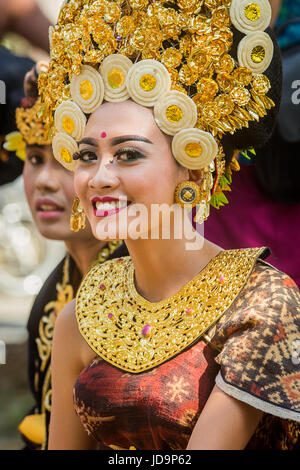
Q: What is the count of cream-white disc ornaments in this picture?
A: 9